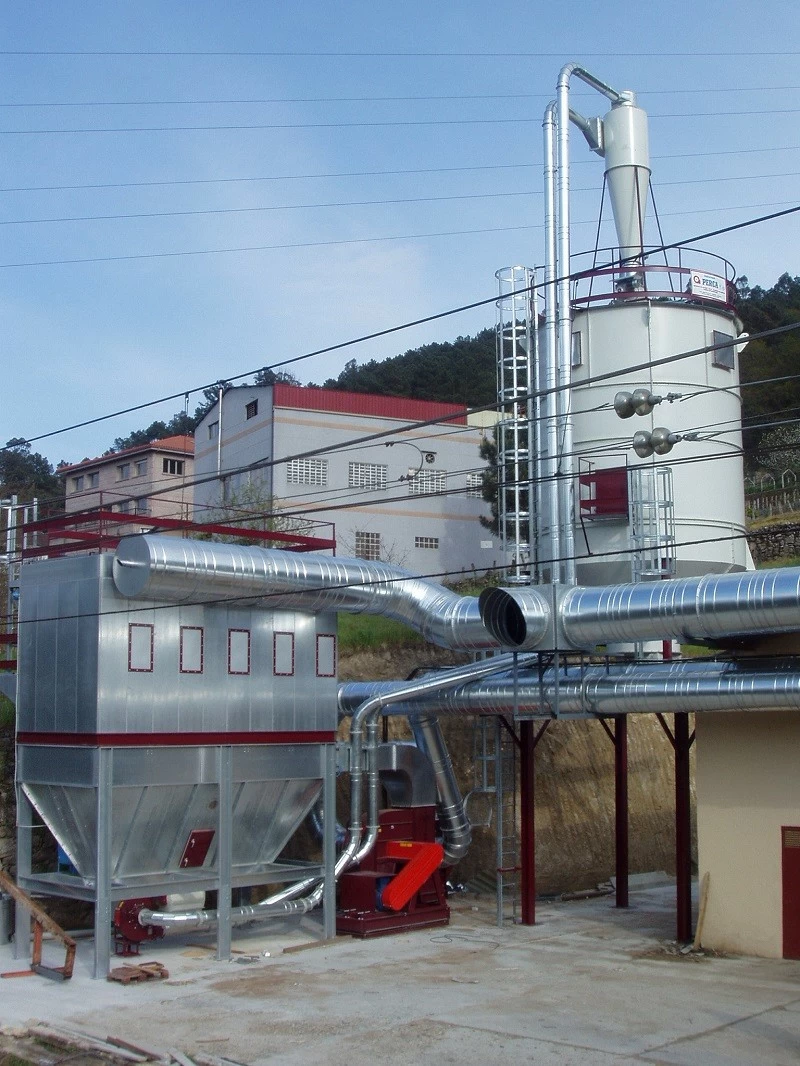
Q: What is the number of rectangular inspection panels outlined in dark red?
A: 5